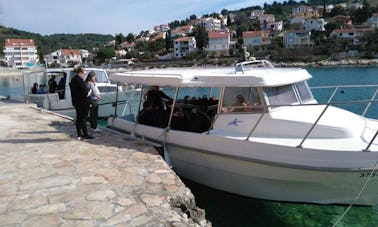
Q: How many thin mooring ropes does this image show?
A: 1